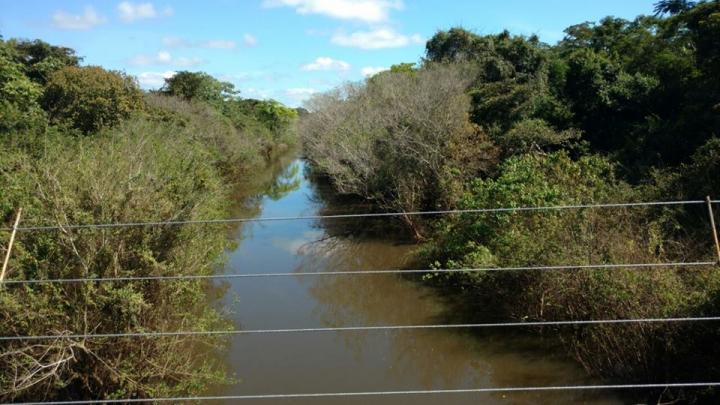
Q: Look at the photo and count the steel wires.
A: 4